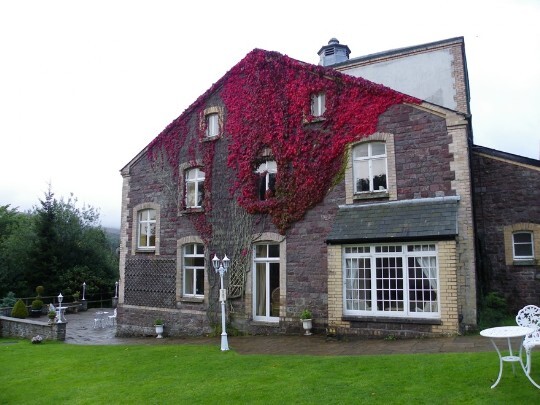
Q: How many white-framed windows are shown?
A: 10